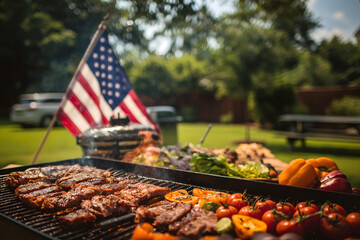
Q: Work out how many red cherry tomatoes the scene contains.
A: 12